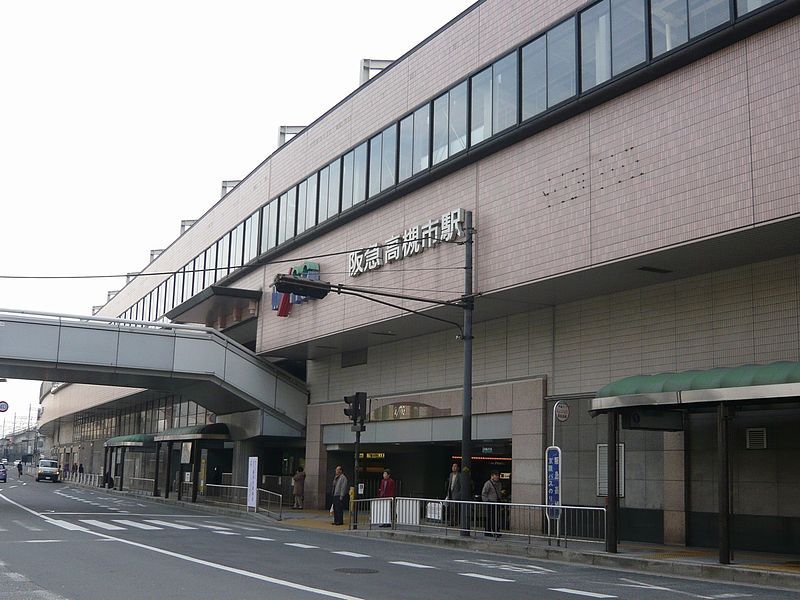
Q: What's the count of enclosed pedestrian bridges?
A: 1